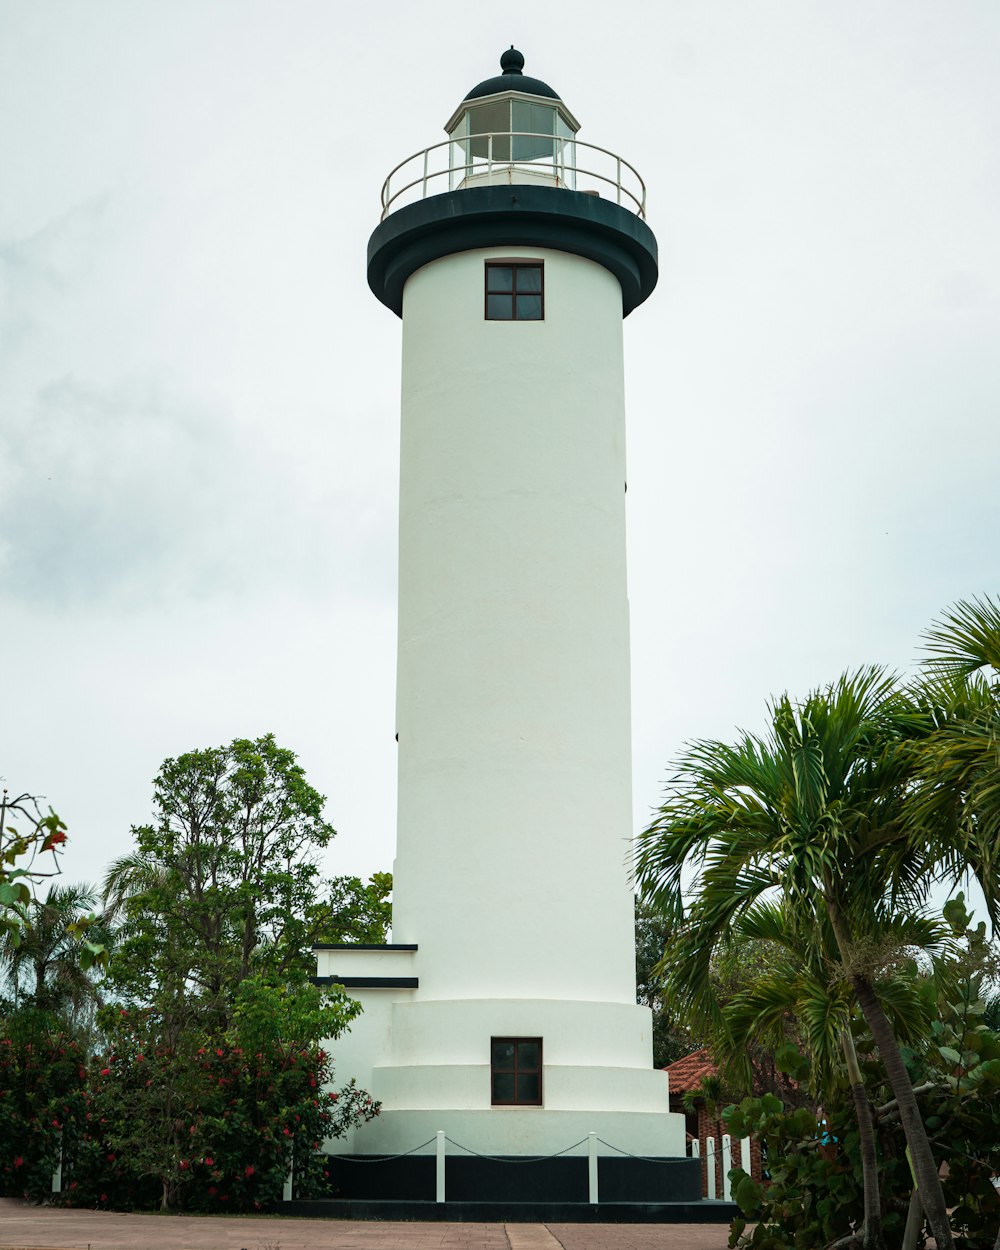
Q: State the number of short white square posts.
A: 8